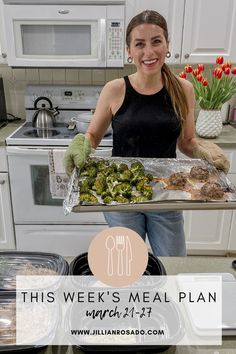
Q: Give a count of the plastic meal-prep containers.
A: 4